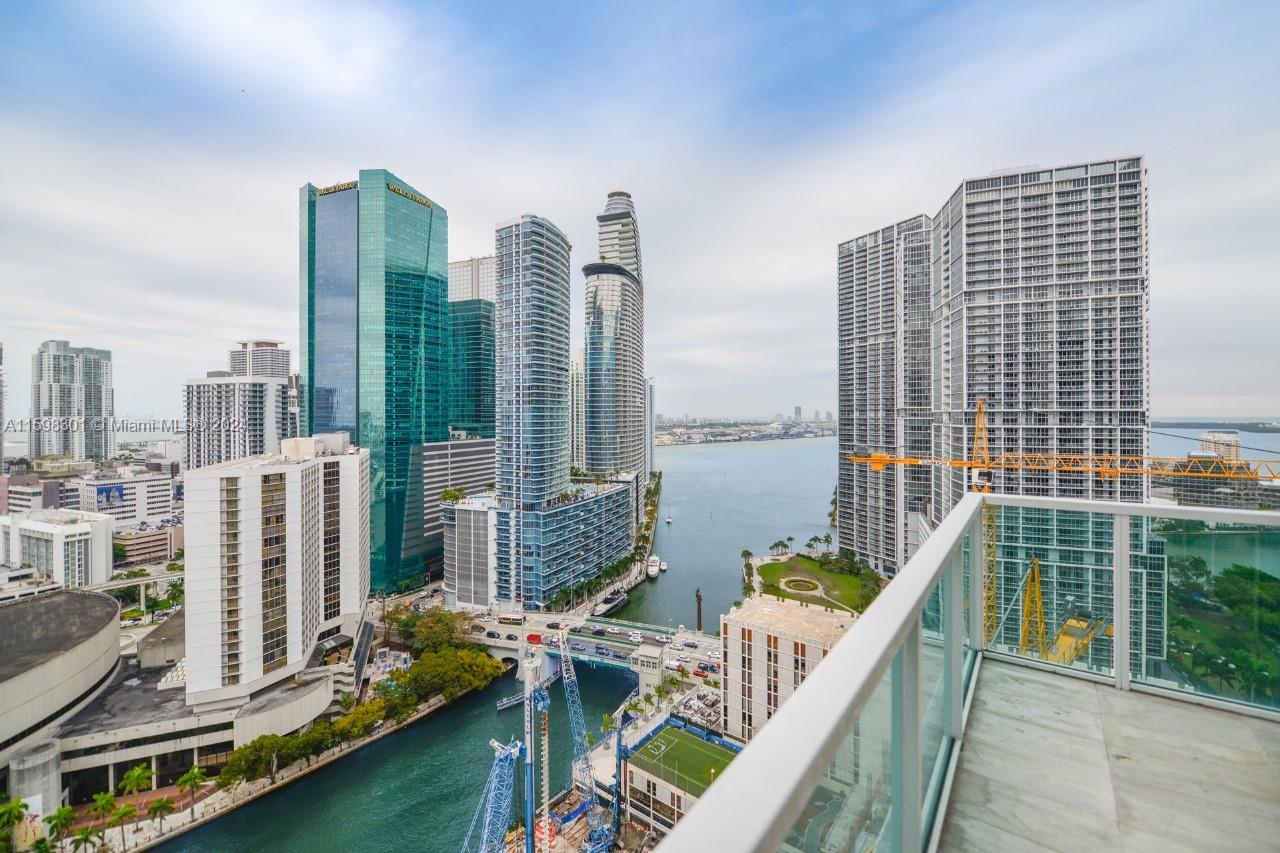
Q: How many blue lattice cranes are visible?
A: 2